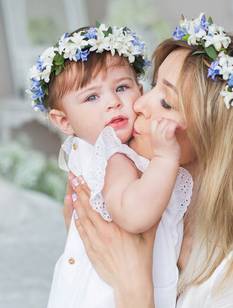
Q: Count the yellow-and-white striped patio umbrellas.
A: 0